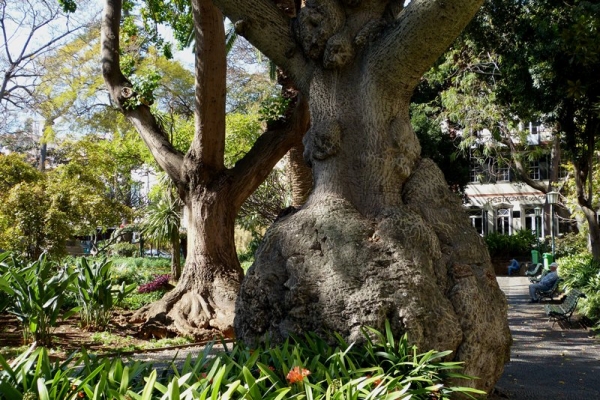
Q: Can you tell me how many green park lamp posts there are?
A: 2